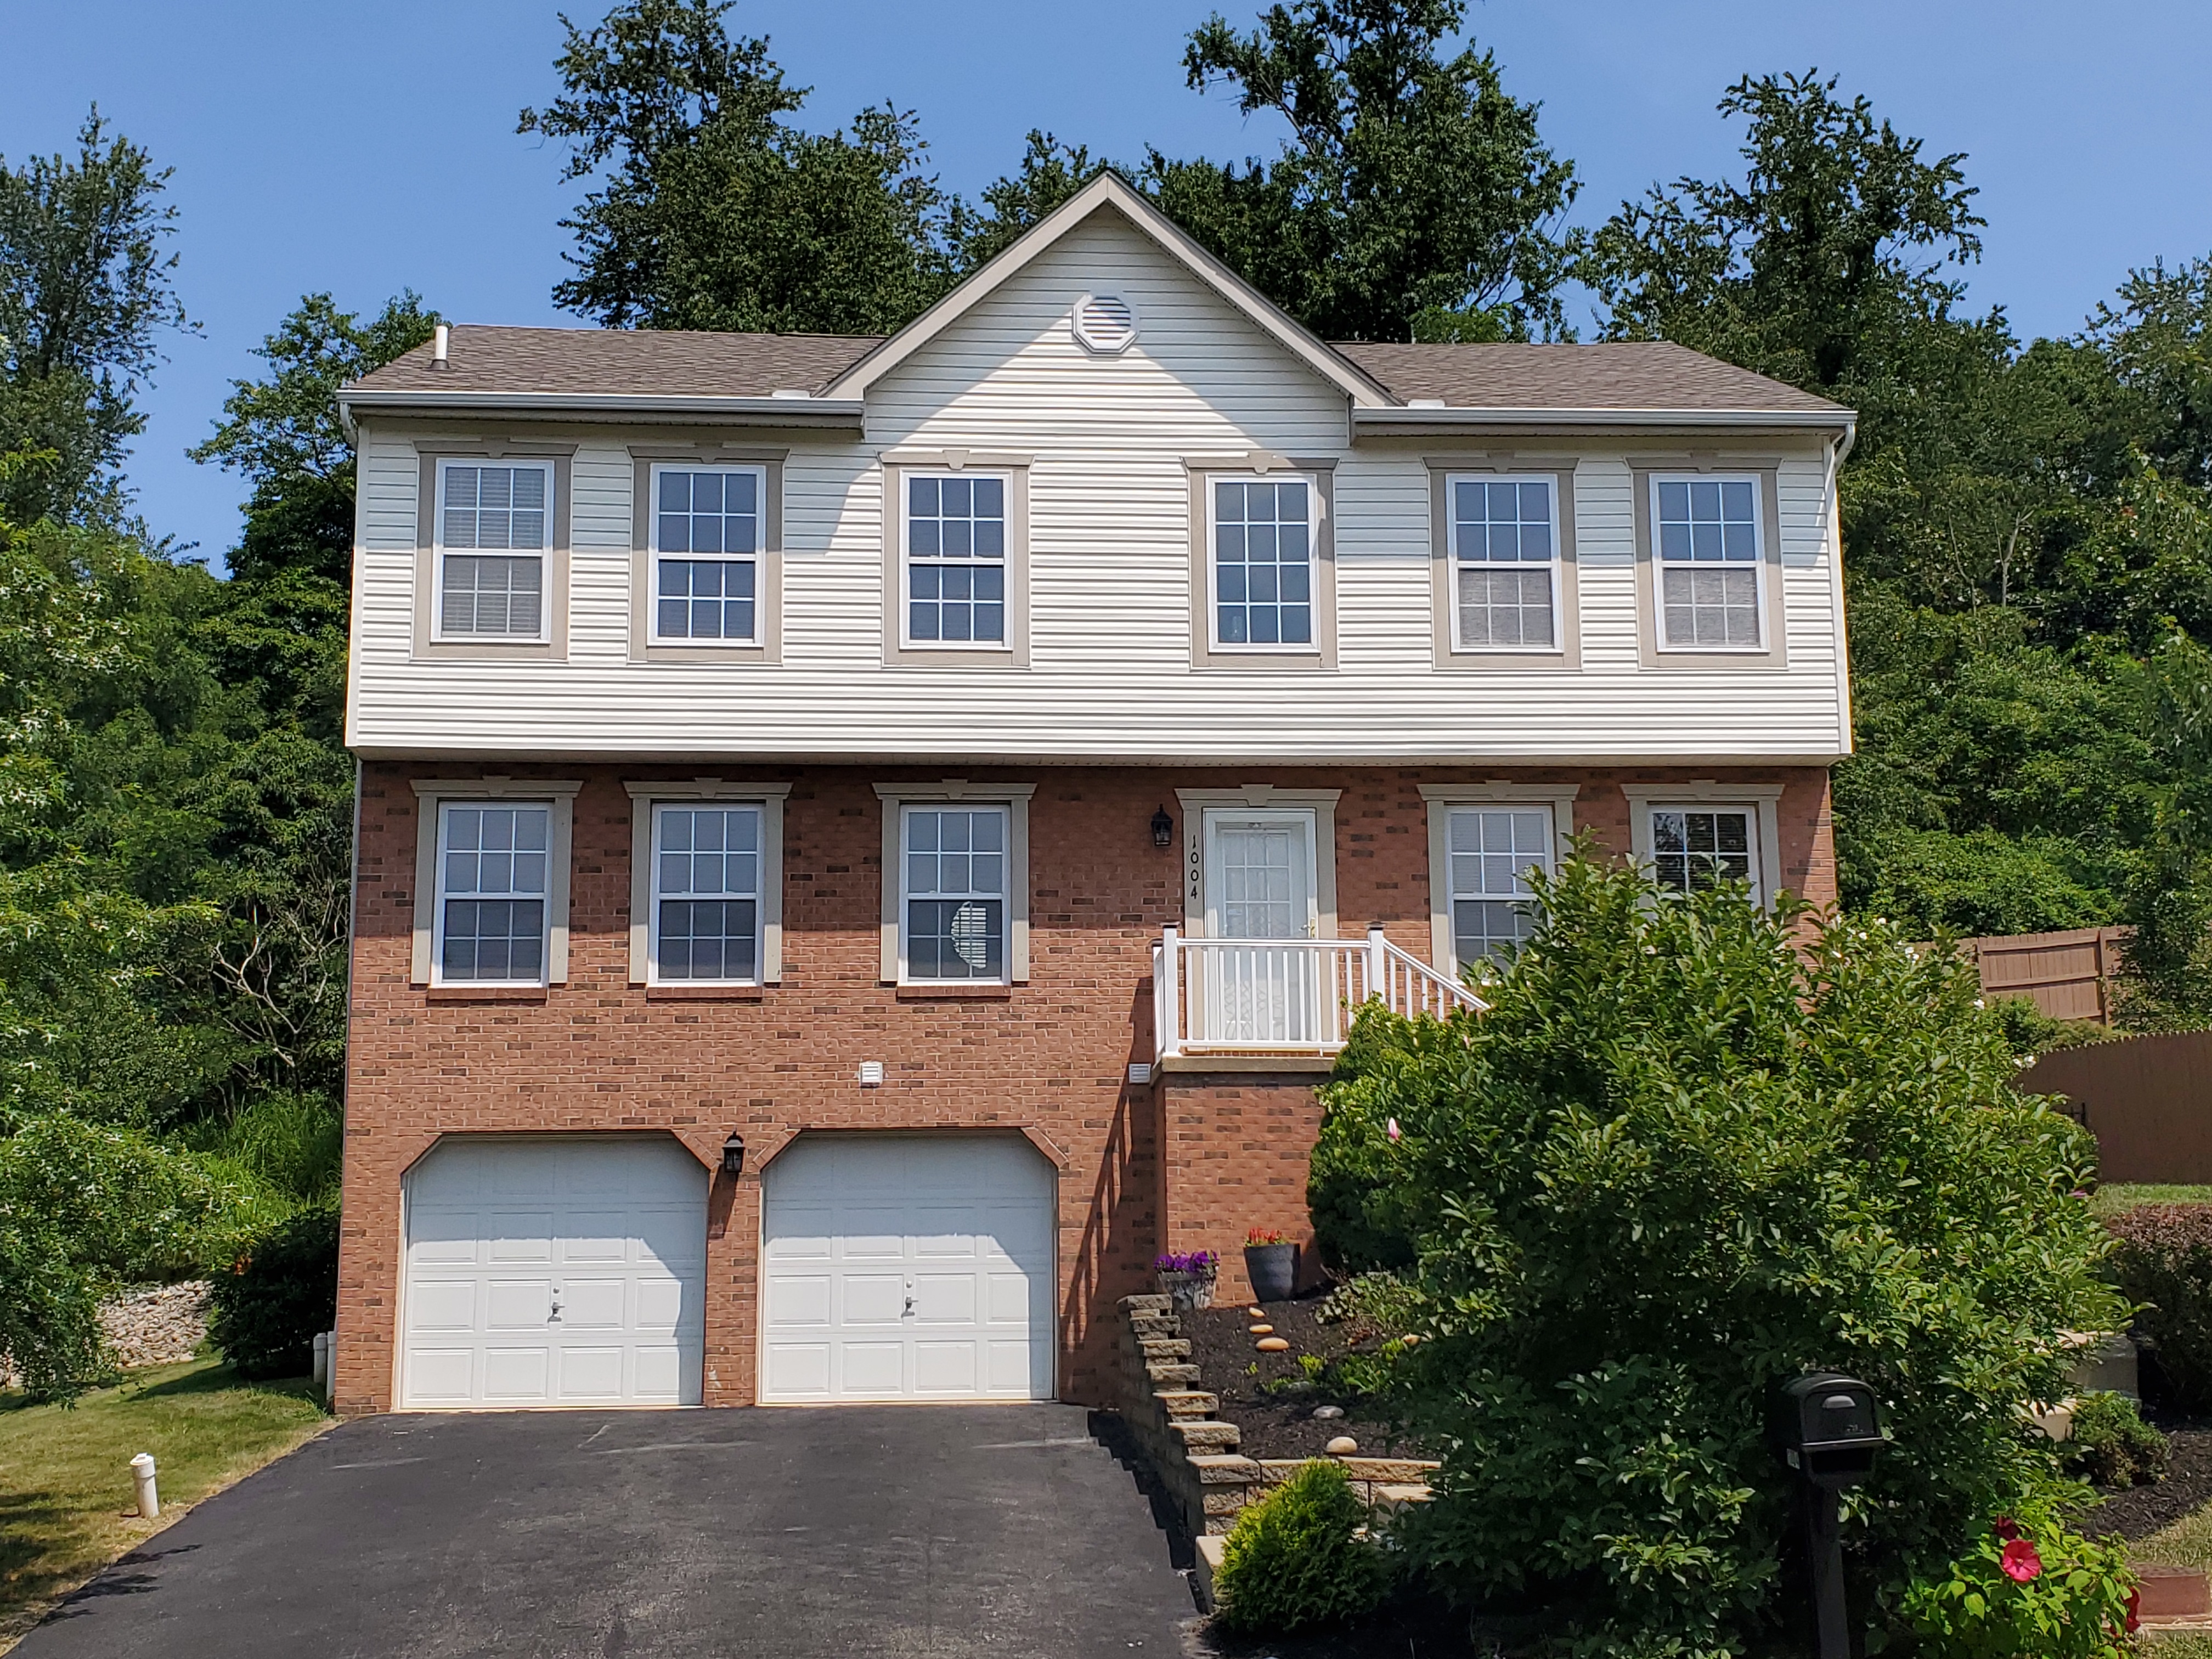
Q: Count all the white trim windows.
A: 11